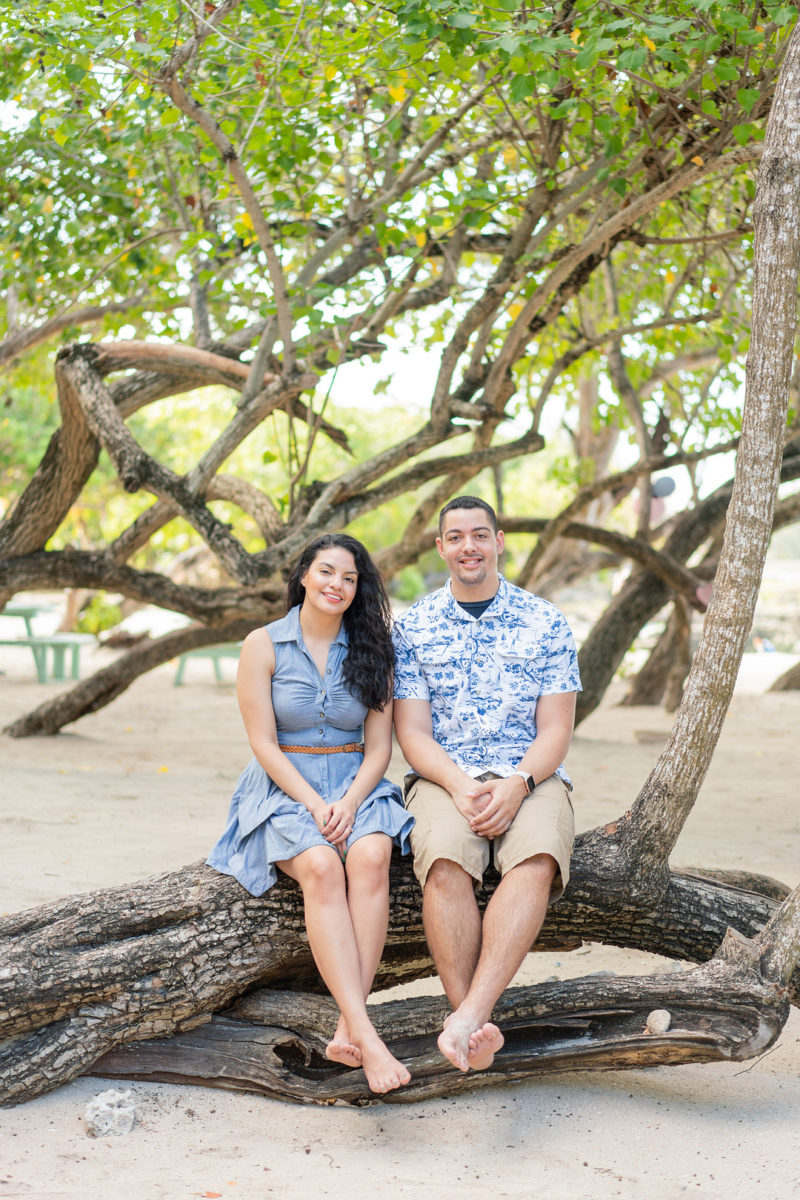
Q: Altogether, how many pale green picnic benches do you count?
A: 2